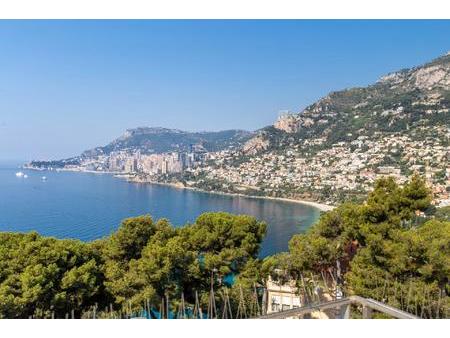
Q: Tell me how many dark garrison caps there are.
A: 0